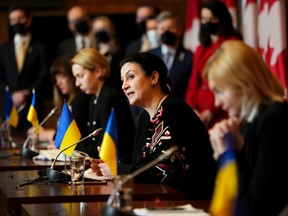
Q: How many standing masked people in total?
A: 7